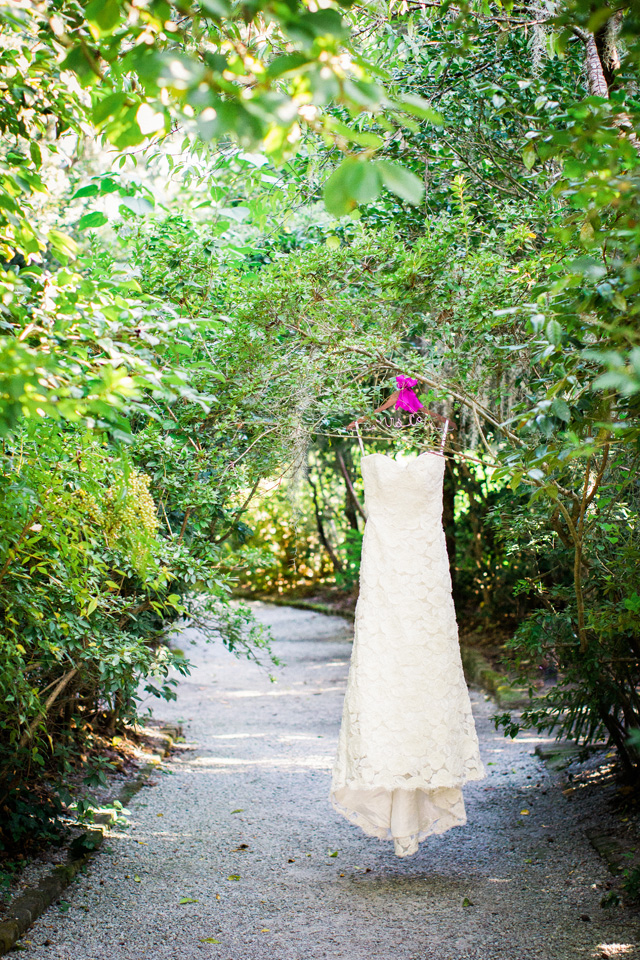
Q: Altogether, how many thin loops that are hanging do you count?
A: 2